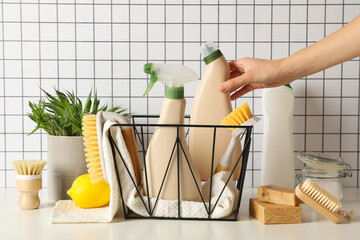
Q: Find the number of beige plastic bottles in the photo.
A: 2